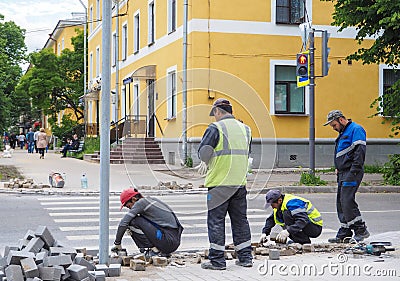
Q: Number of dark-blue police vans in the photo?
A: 0